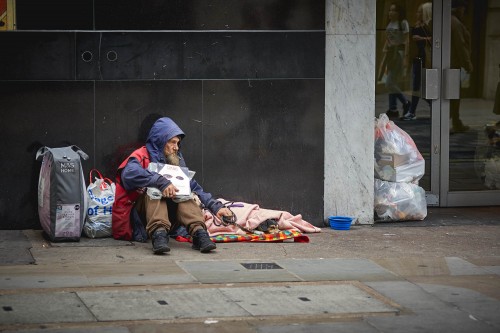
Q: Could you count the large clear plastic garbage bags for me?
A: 2